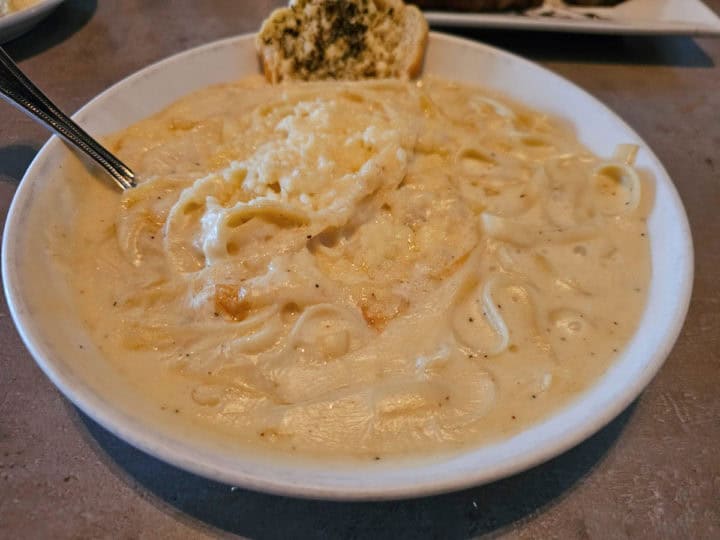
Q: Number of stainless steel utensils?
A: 1